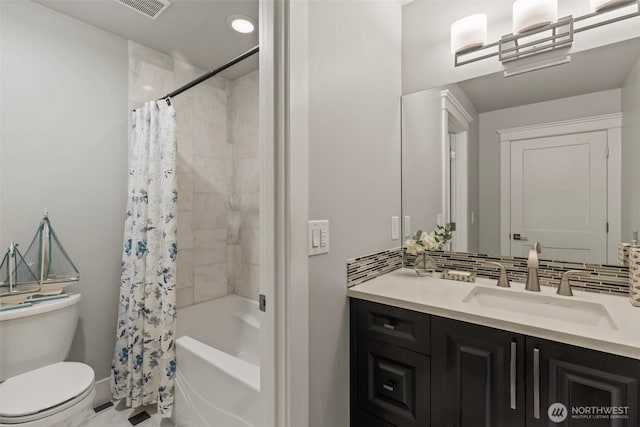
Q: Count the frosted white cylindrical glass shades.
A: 3